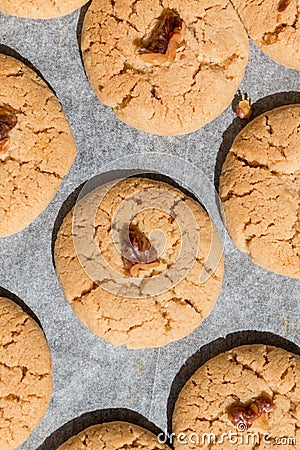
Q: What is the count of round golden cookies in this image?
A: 9